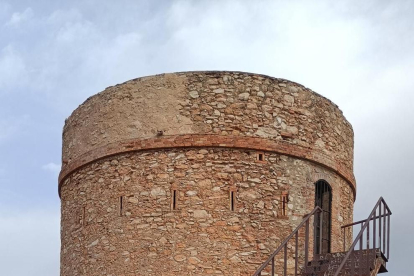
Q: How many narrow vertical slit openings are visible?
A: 5